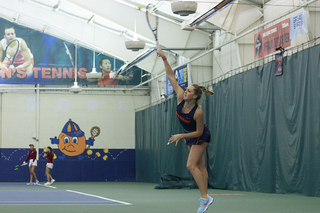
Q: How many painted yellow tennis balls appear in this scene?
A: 6